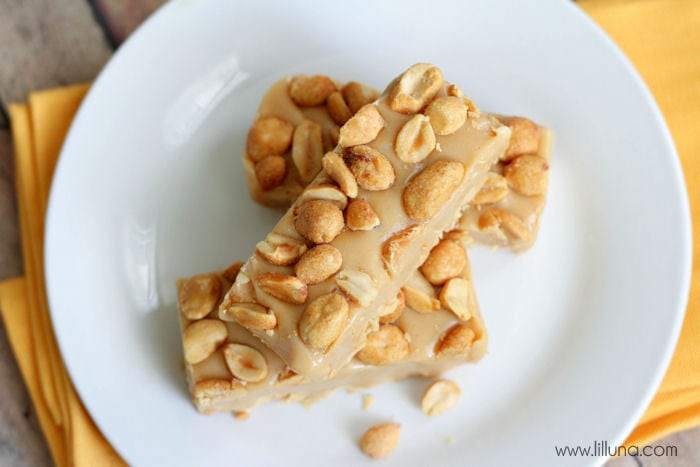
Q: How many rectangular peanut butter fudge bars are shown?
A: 3